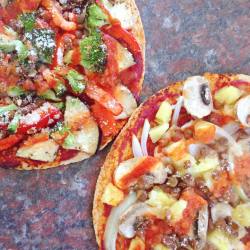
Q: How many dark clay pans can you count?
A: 0